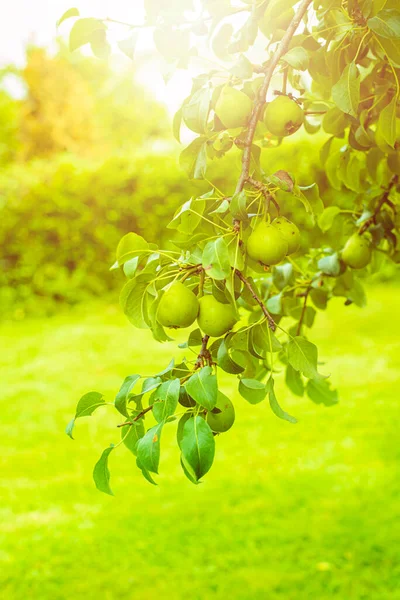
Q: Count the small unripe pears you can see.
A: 8